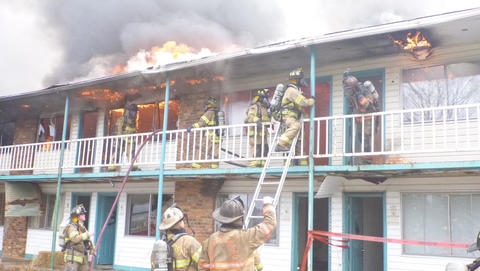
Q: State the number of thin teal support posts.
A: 3